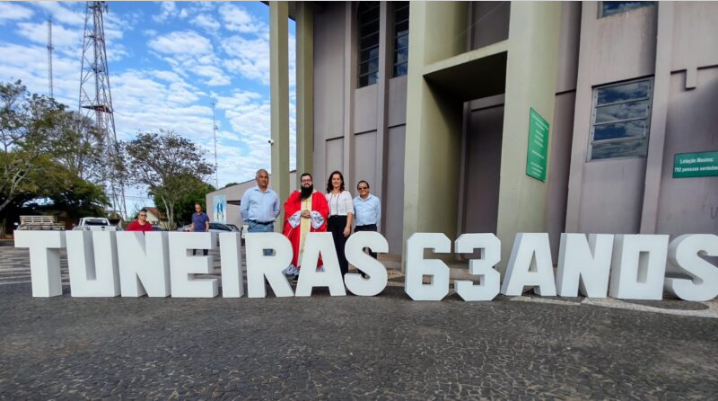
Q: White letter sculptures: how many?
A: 12